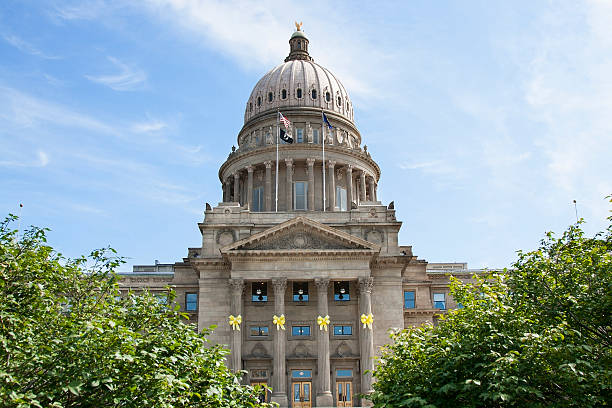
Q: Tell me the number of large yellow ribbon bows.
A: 4